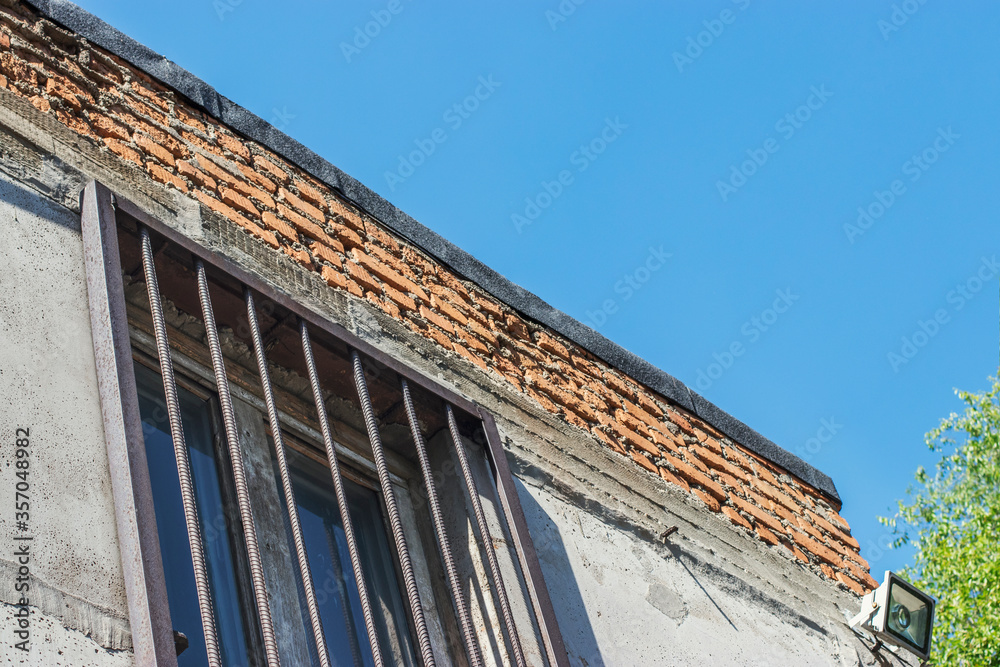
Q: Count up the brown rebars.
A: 7